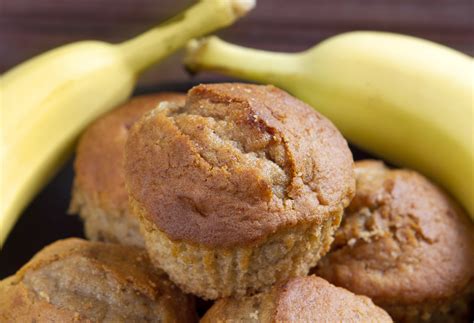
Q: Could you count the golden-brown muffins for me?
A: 5